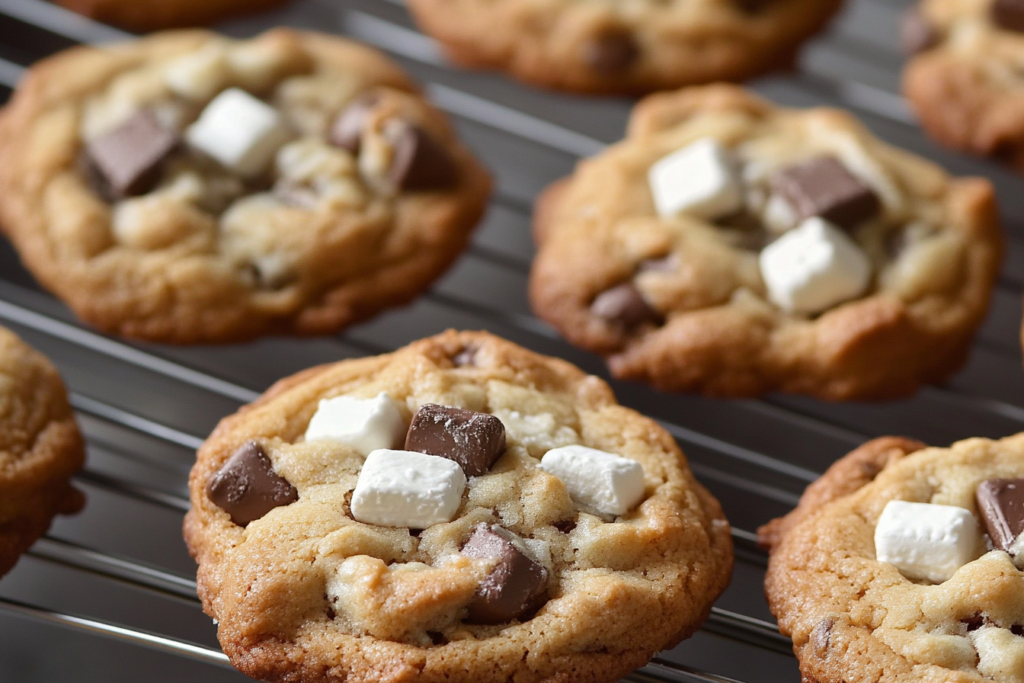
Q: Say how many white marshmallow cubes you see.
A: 7